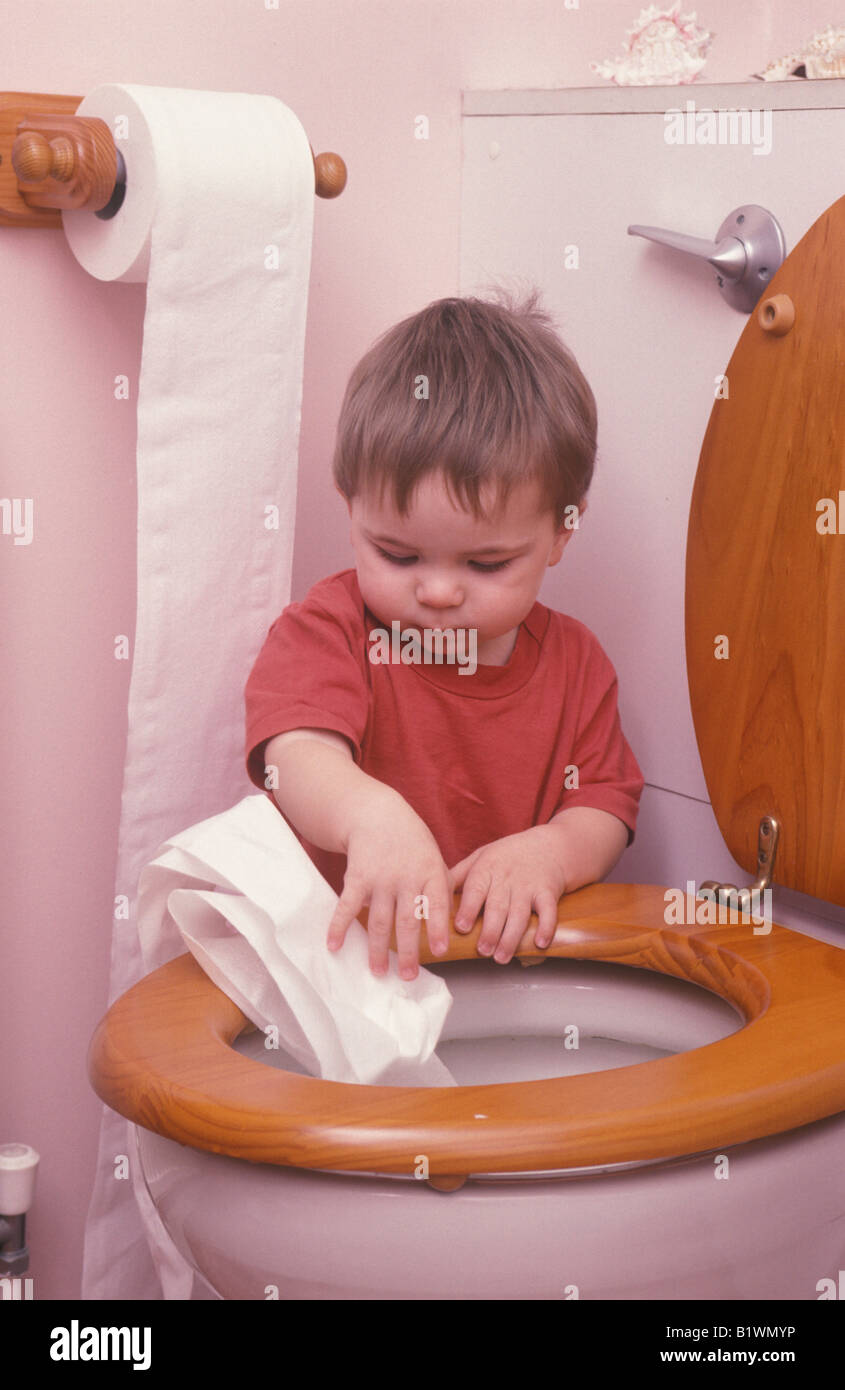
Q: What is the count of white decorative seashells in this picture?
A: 2